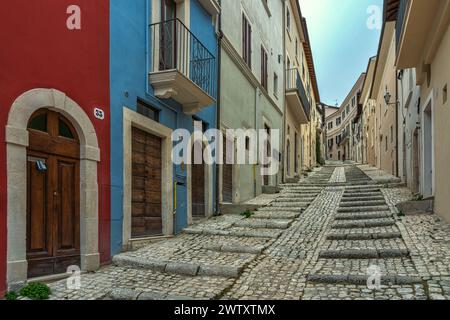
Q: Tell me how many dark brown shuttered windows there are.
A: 2